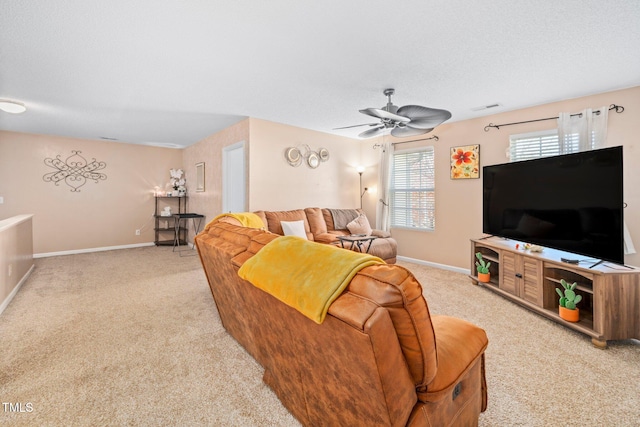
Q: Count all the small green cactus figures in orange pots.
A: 2